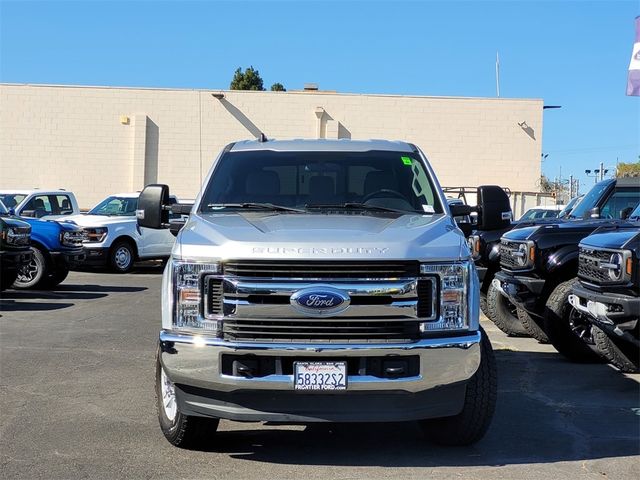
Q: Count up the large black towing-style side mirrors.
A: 2